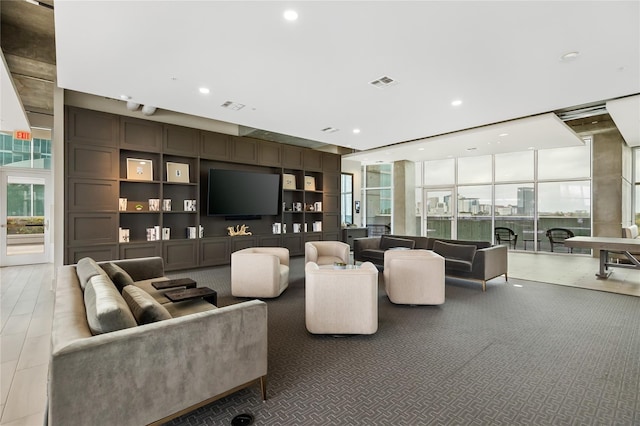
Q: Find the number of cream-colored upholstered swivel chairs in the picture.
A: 4